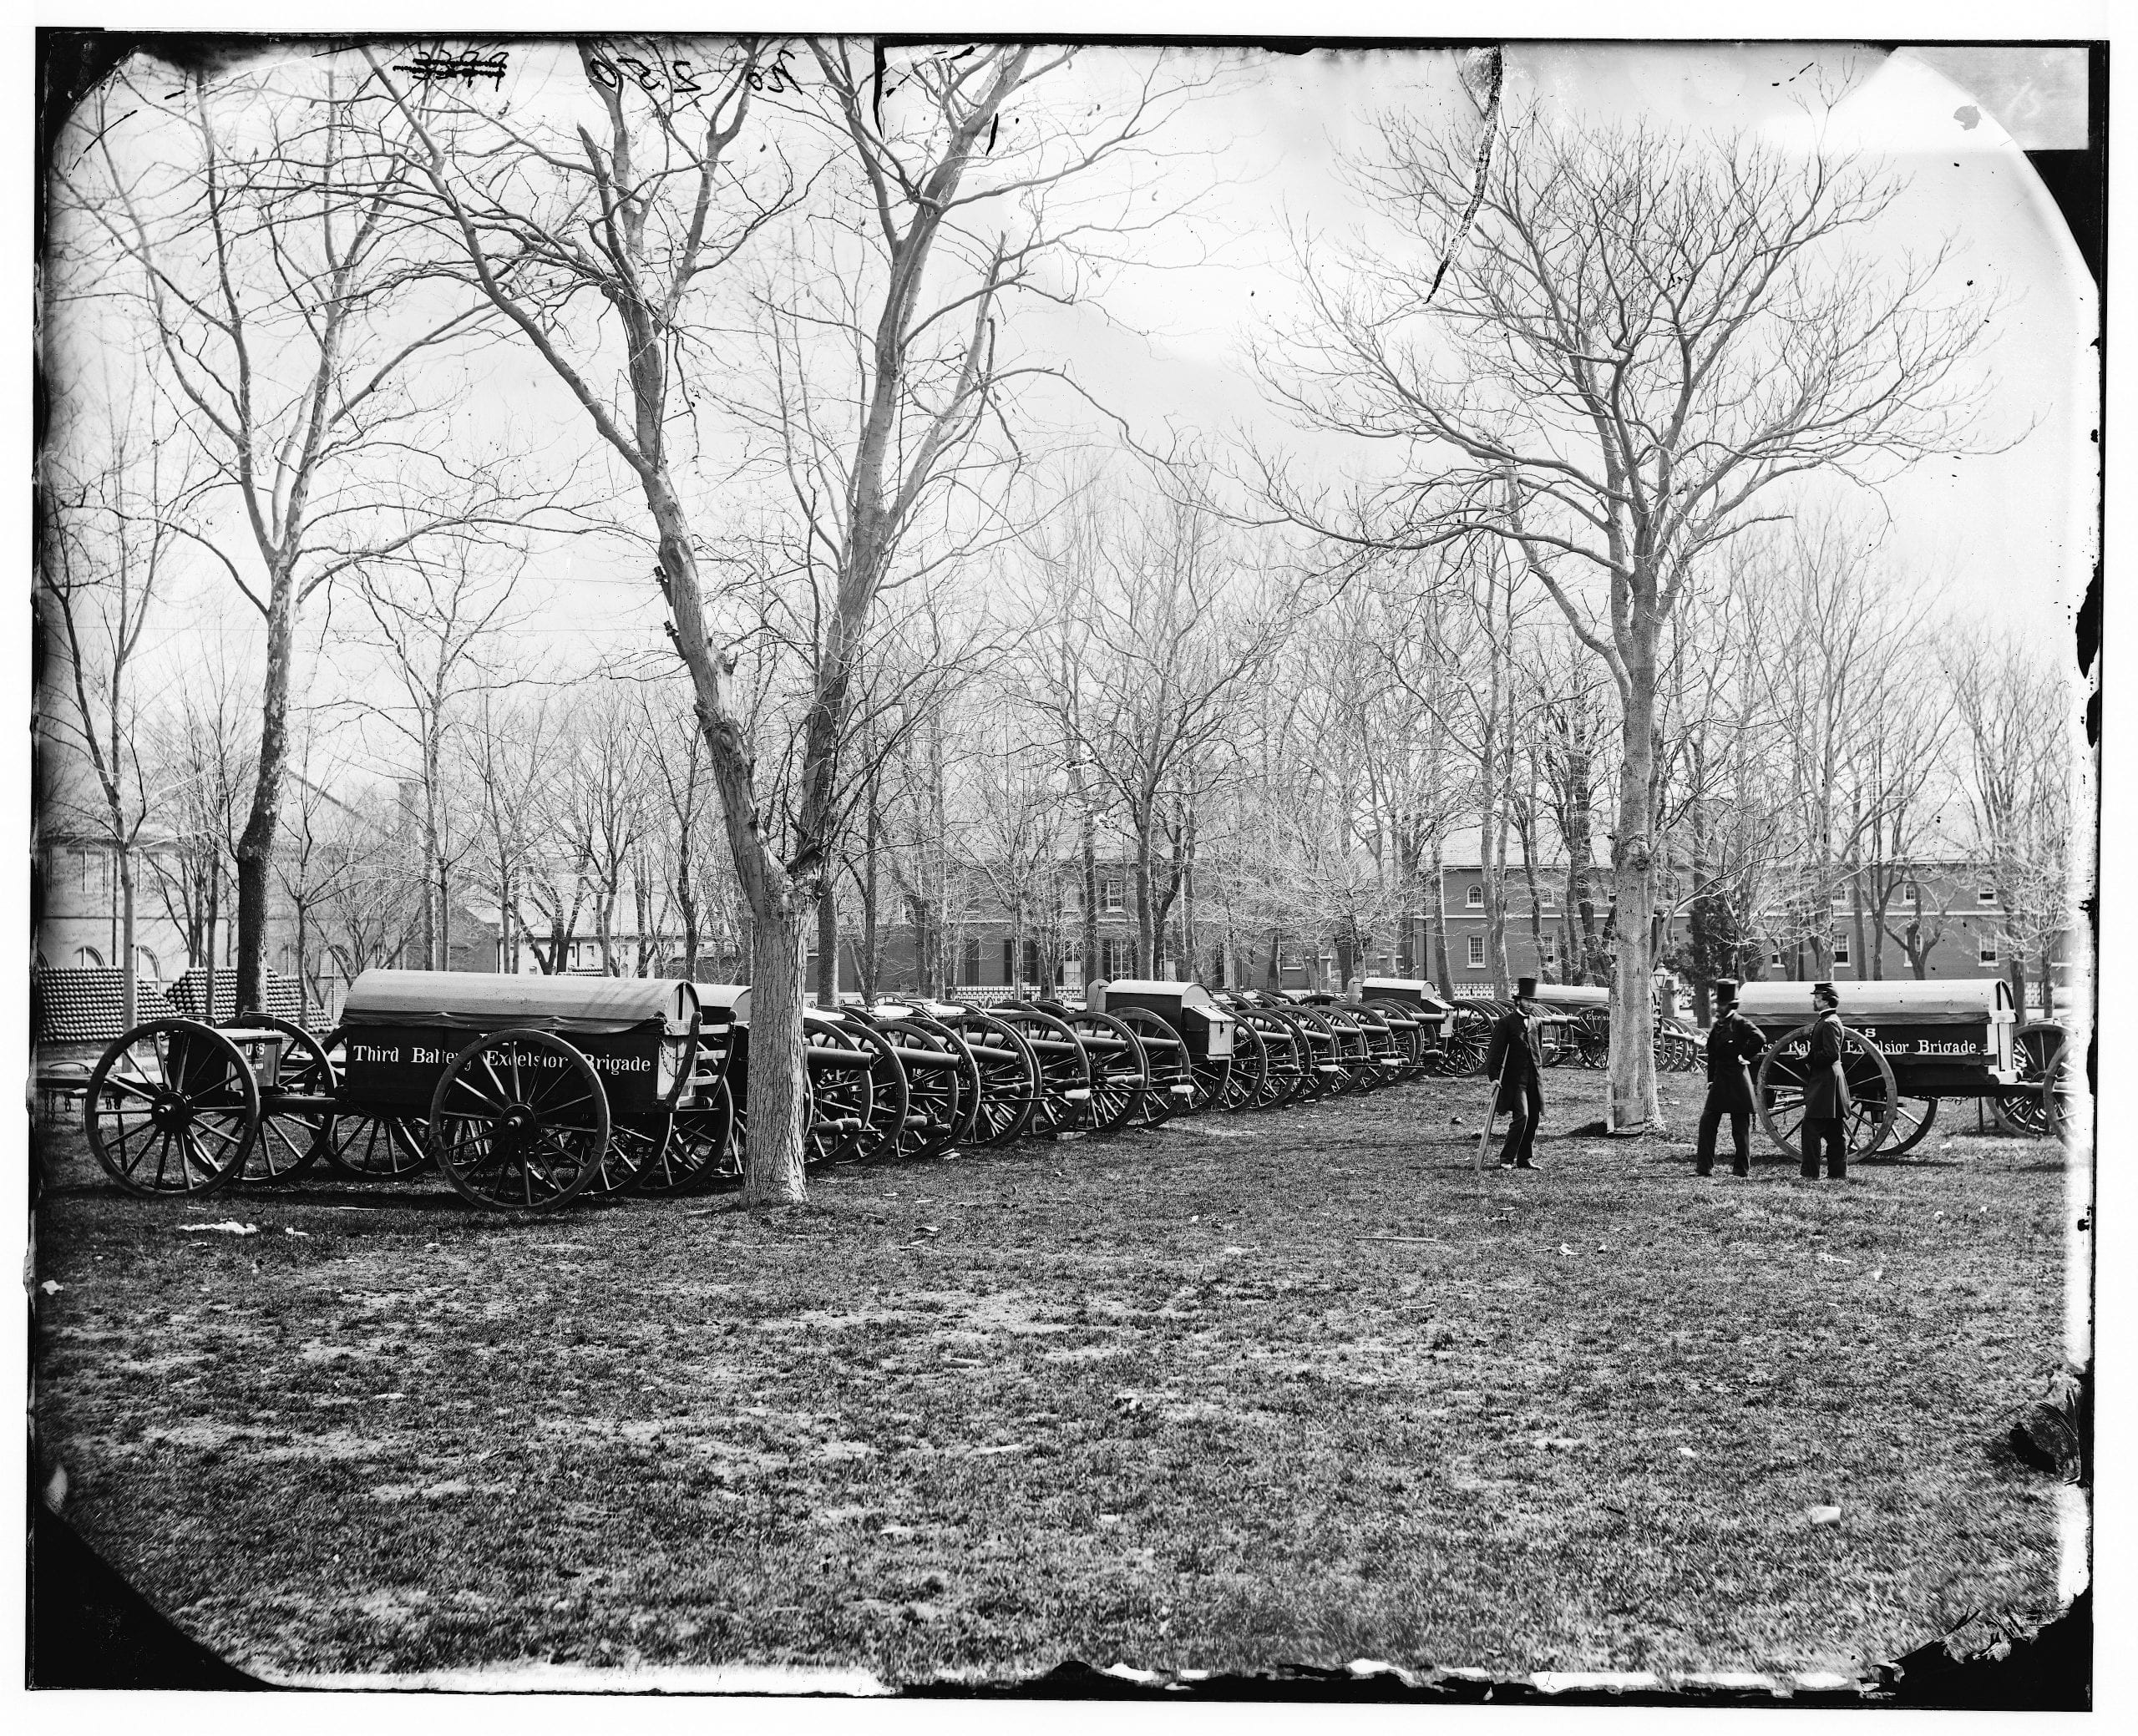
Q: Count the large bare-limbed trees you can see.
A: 3